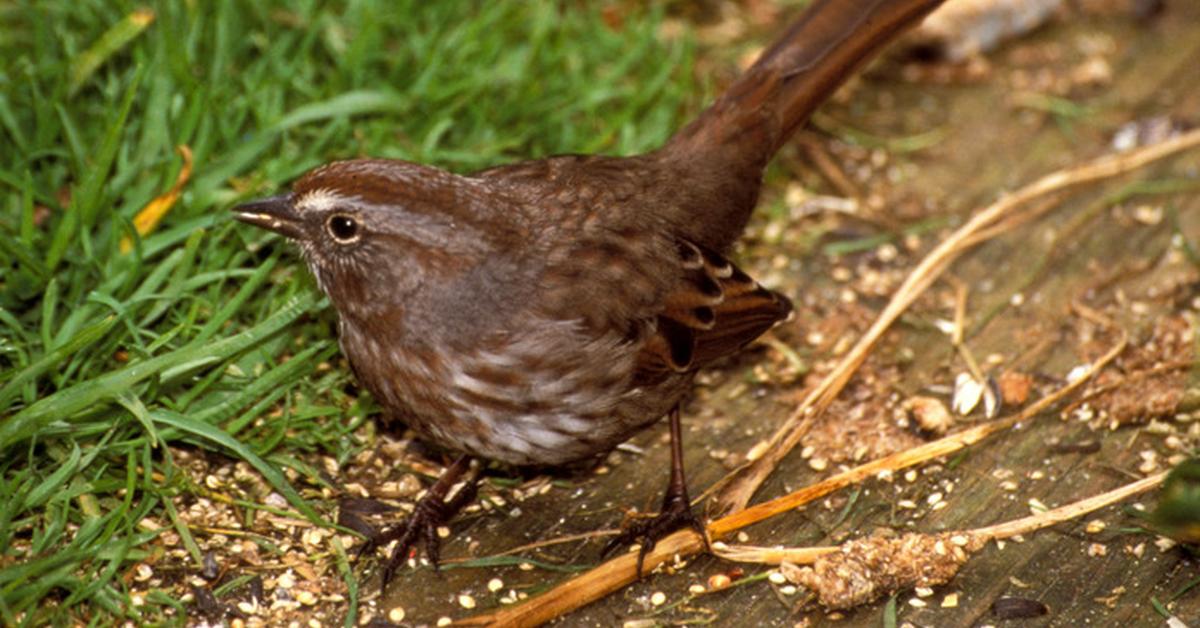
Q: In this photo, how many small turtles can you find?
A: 0